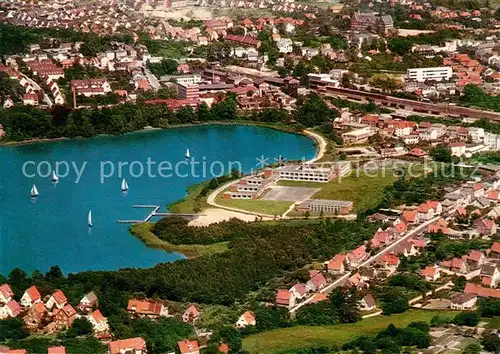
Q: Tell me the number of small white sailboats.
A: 5